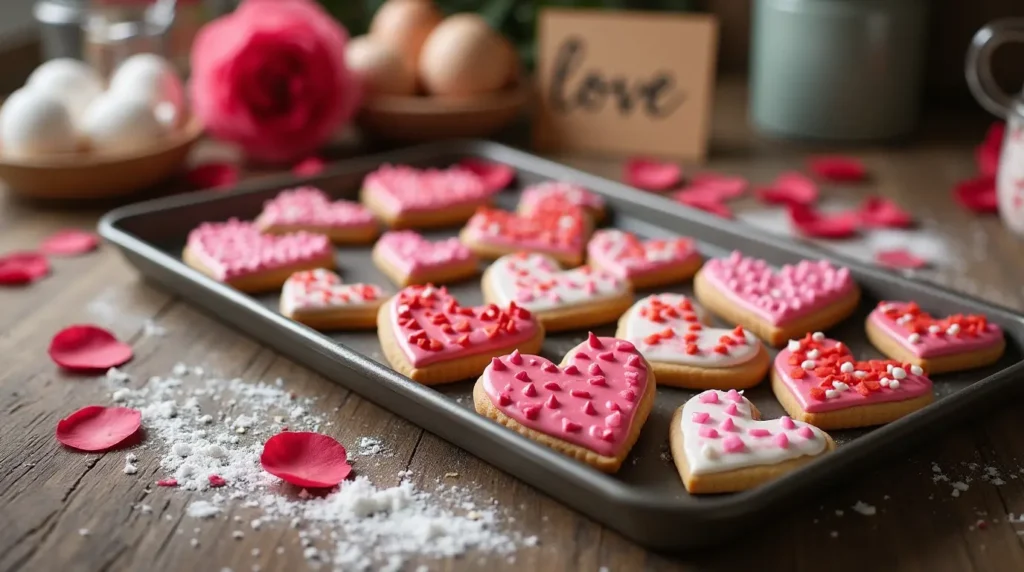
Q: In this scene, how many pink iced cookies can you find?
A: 12